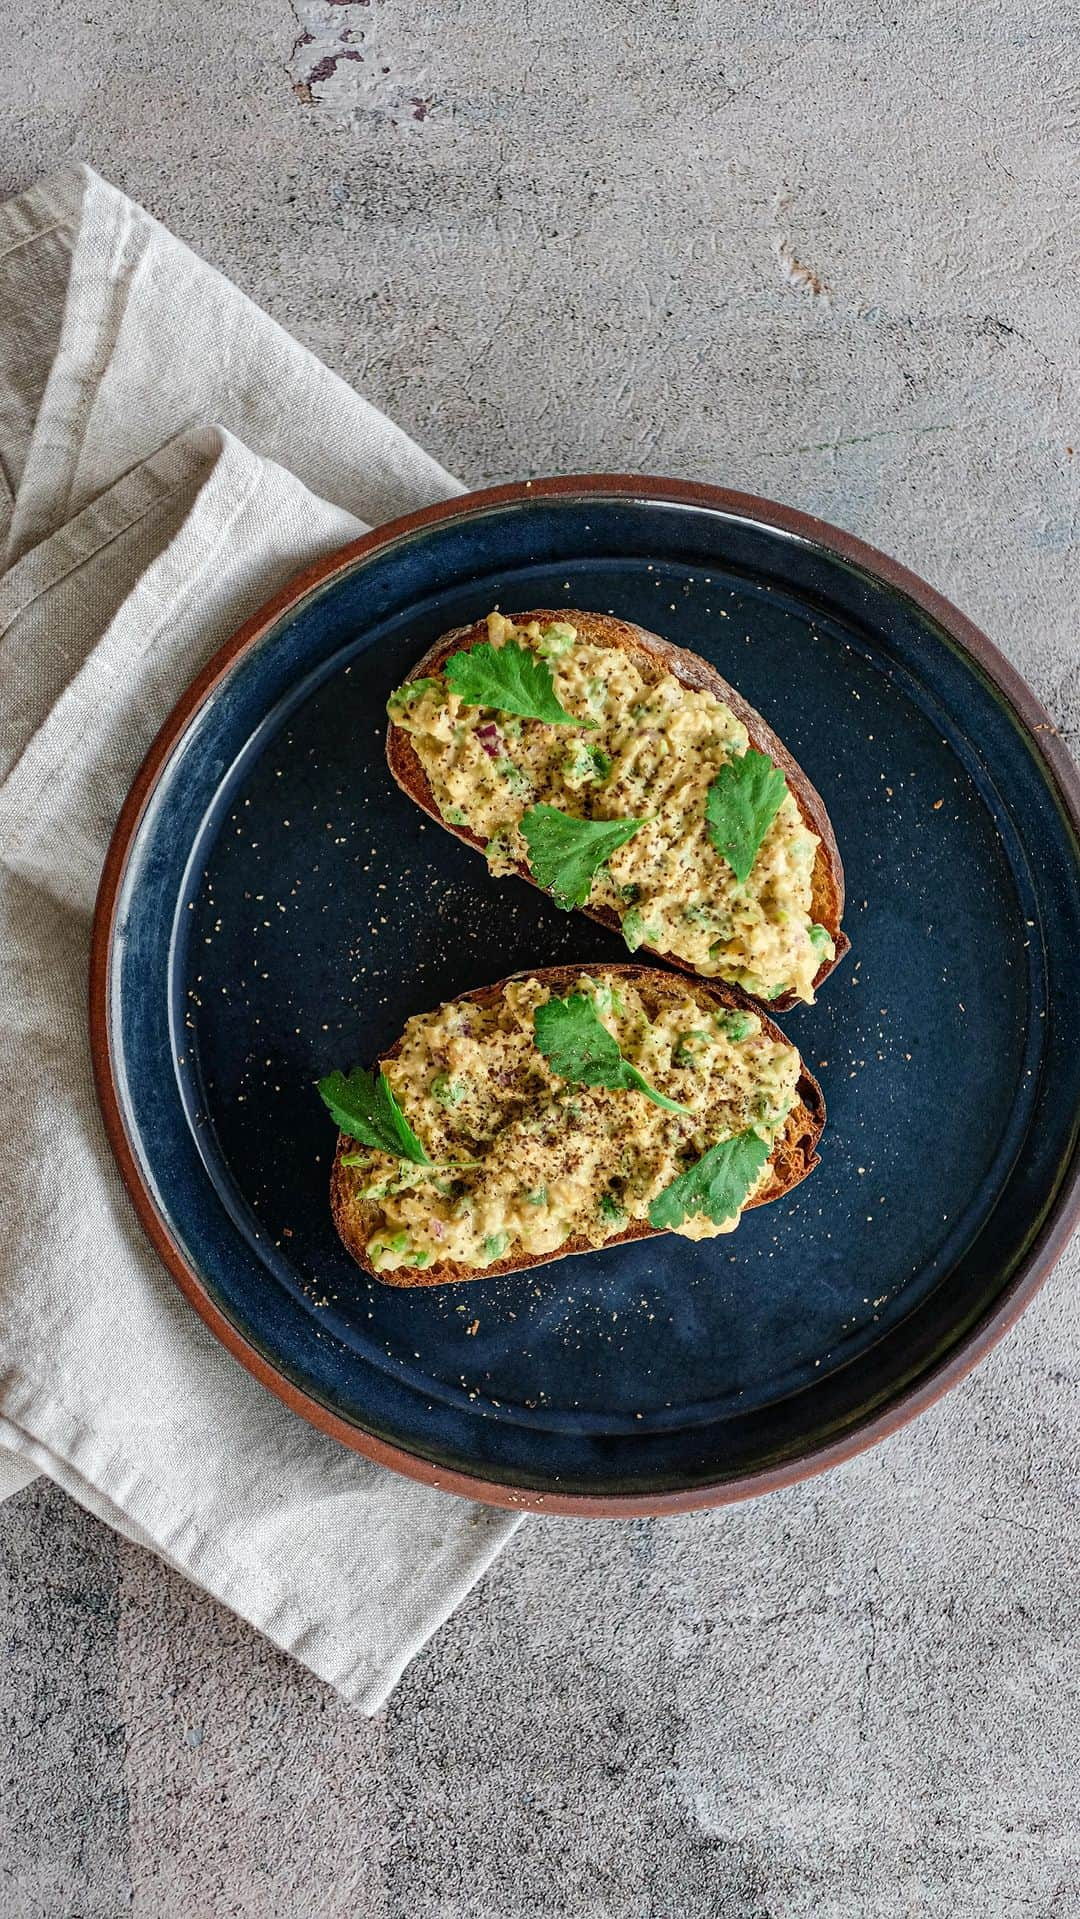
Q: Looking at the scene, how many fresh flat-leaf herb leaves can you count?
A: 6